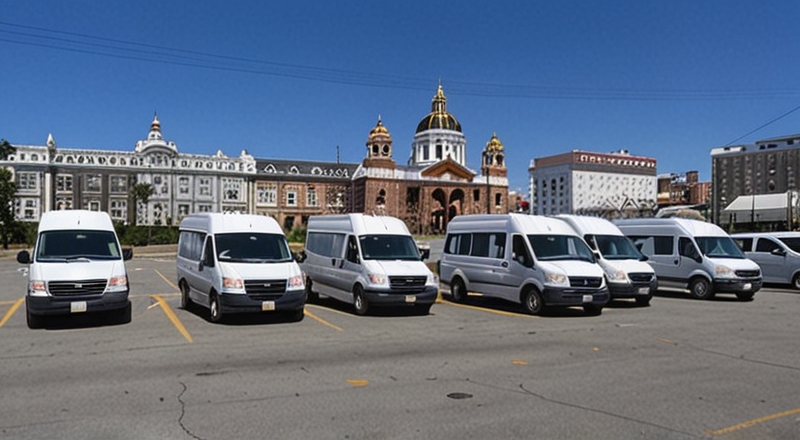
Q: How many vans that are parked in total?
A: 7